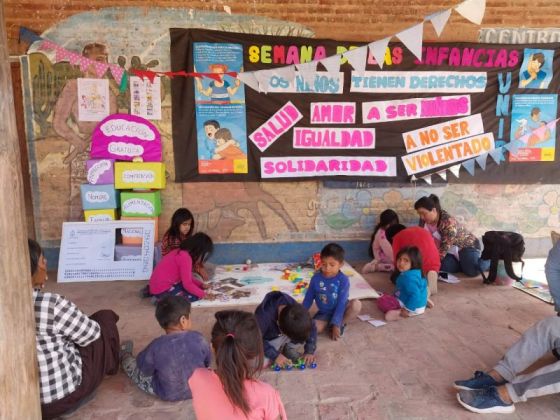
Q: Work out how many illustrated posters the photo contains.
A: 4